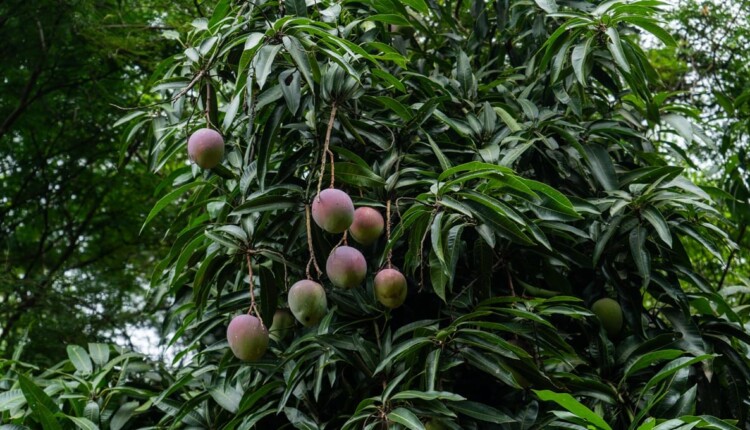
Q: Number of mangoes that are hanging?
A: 9